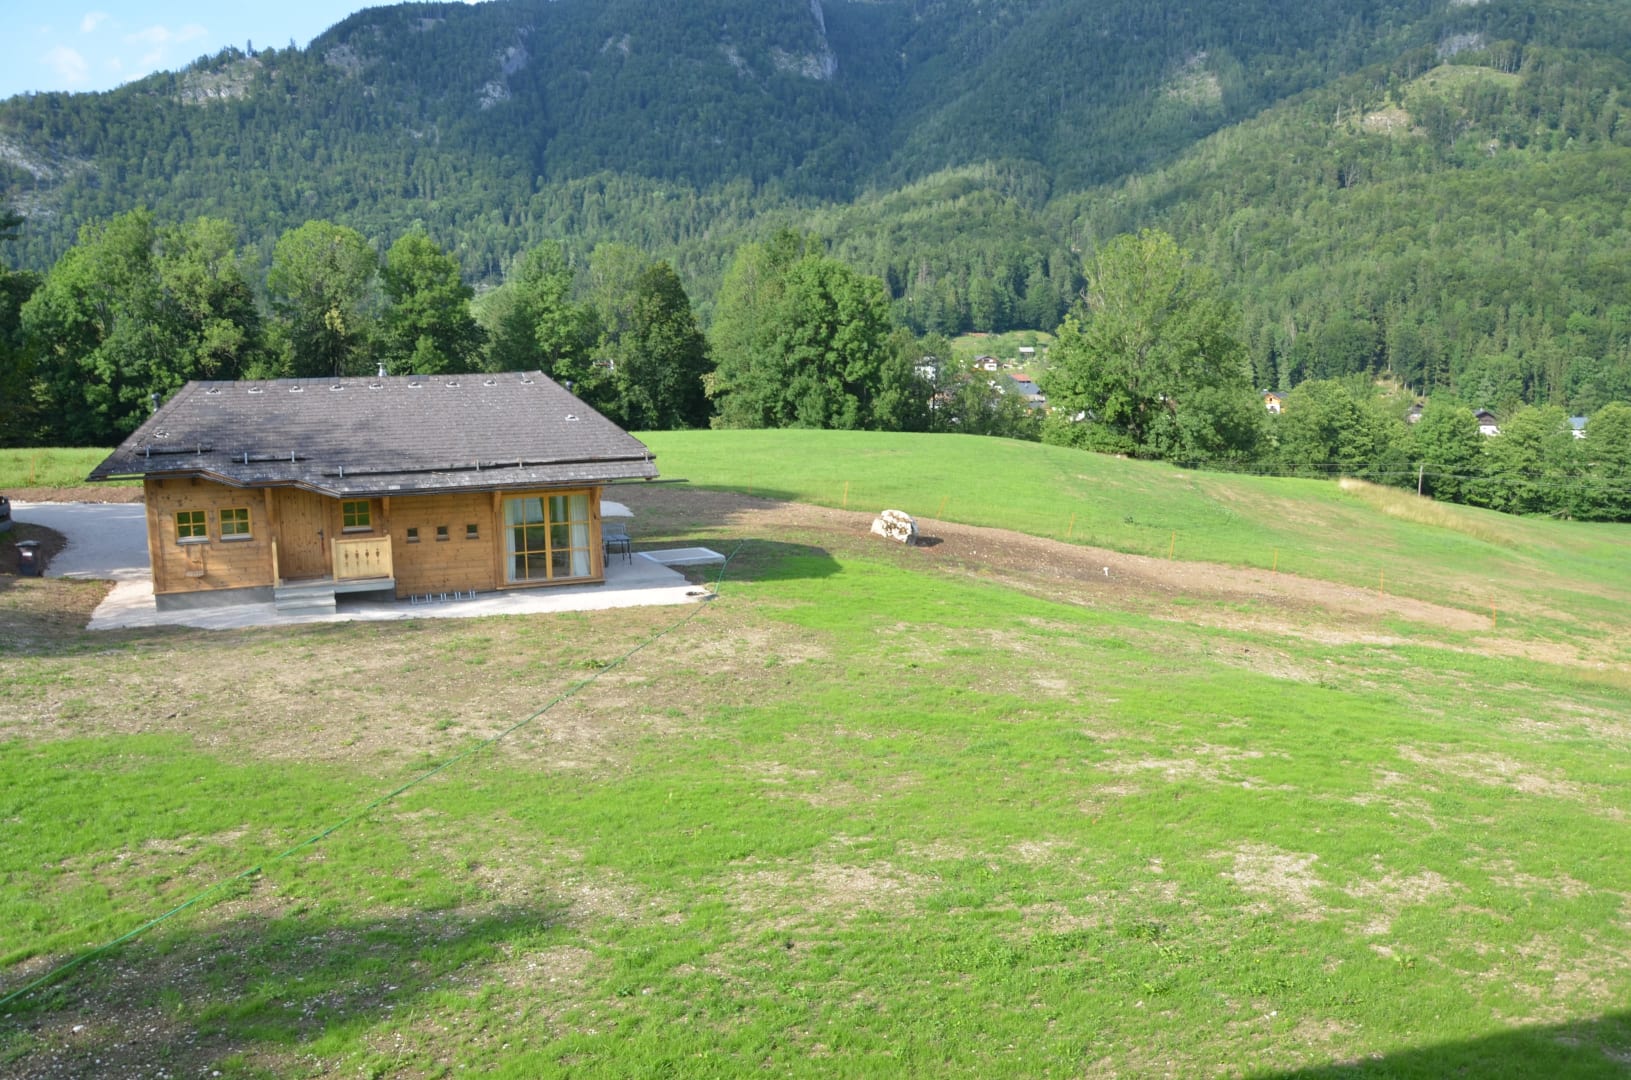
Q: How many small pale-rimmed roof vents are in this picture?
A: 11